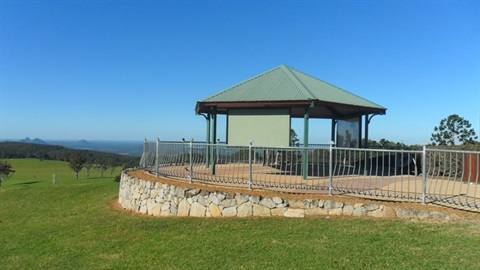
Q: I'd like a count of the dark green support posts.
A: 5